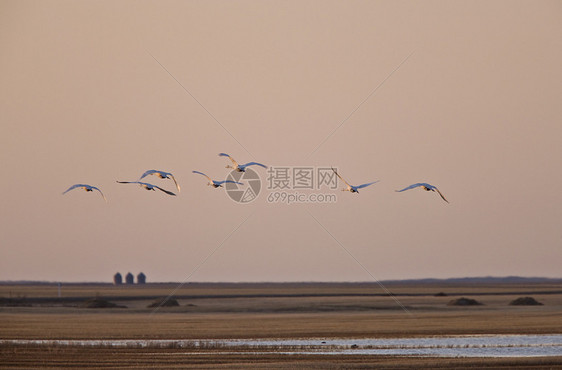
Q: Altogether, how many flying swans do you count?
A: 7